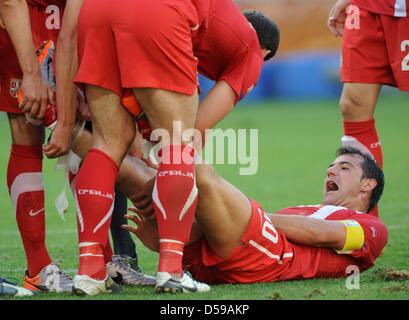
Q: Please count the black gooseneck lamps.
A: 0